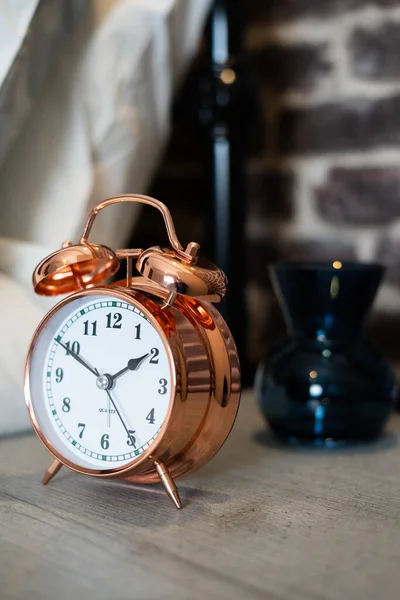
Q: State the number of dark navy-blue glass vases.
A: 1